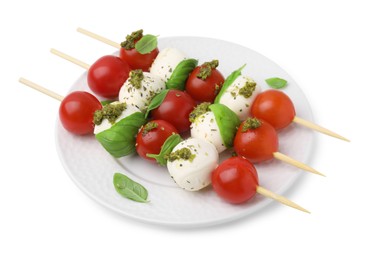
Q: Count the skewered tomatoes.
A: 9